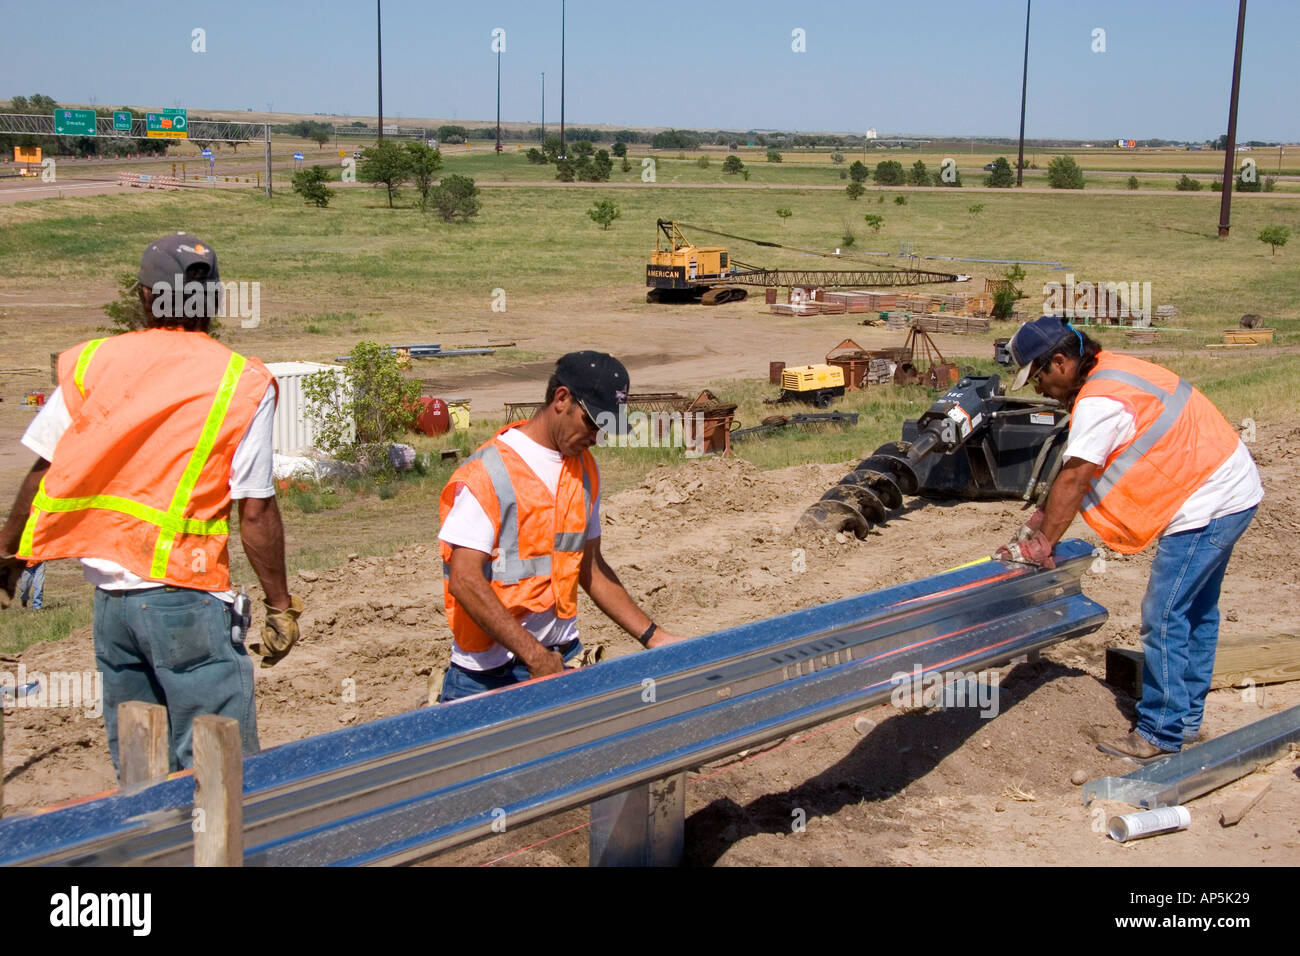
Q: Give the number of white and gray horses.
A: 0